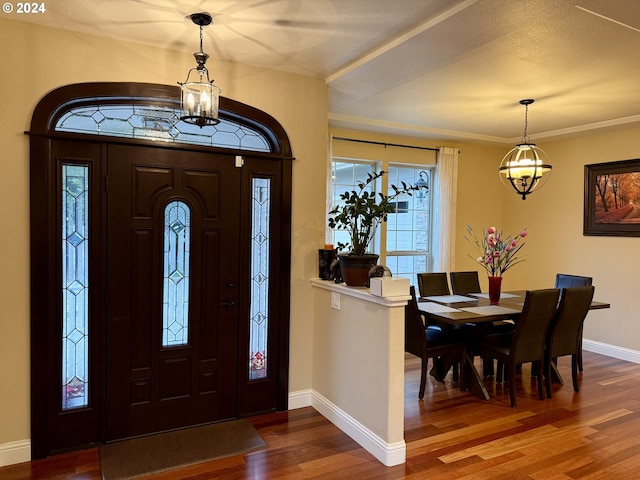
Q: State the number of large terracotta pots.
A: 1